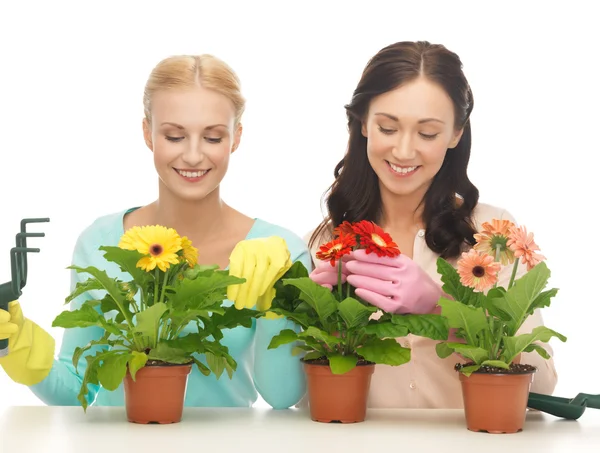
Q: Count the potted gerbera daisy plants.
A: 3